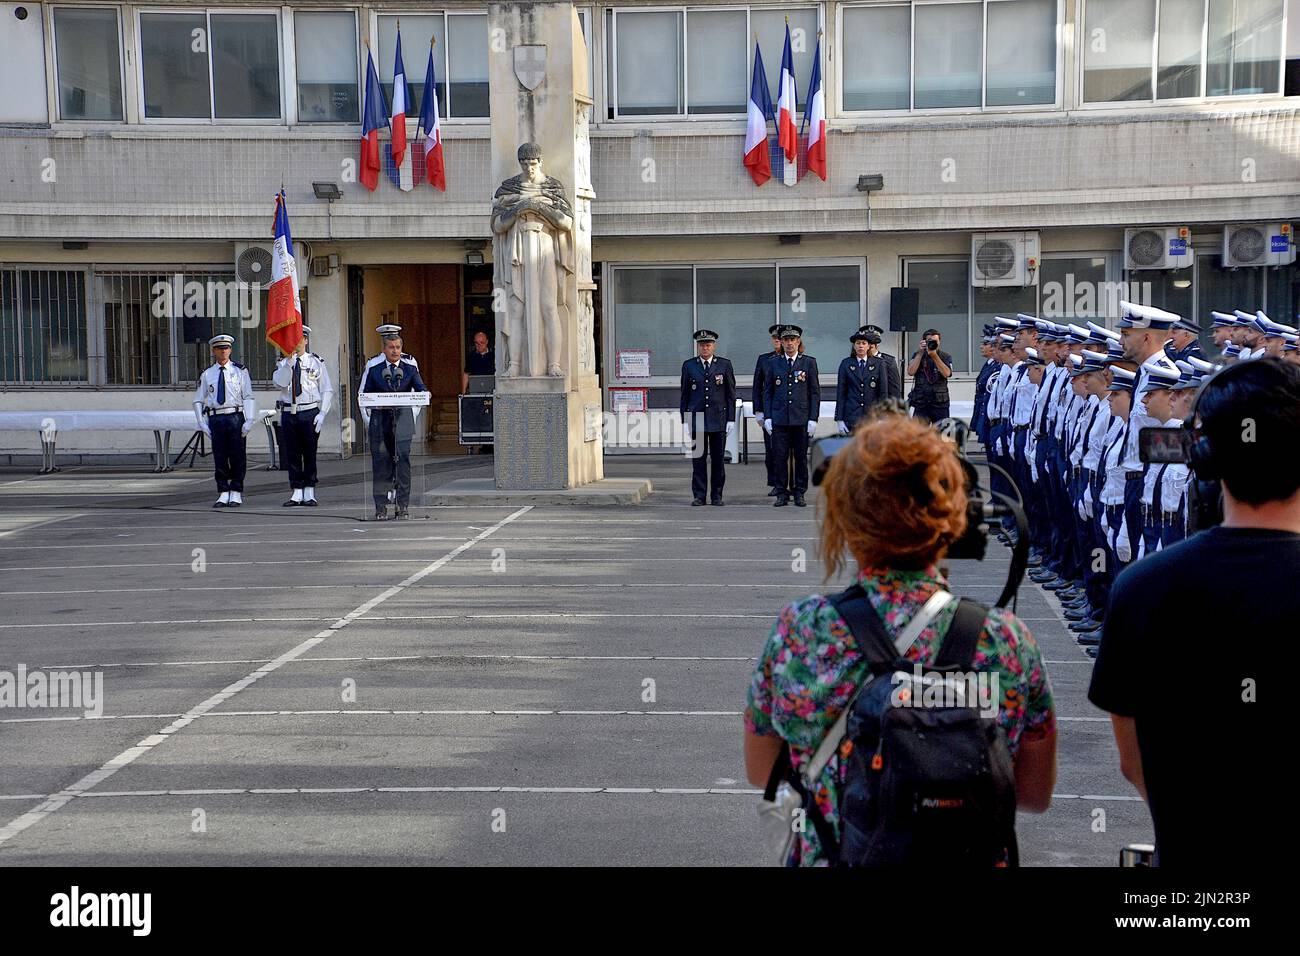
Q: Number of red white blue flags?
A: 7